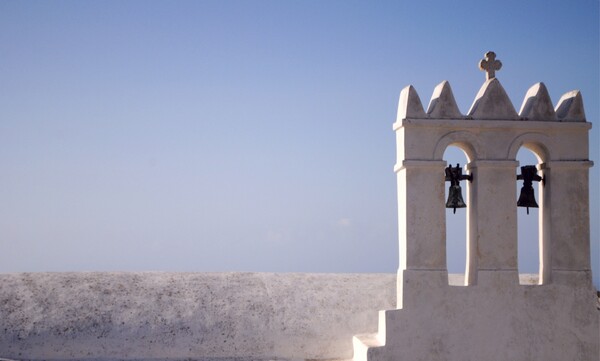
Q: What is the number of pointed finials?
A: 5